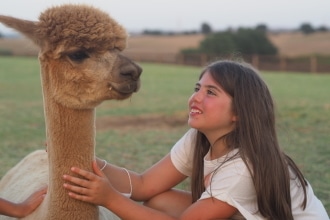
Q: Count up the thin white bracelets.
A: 2